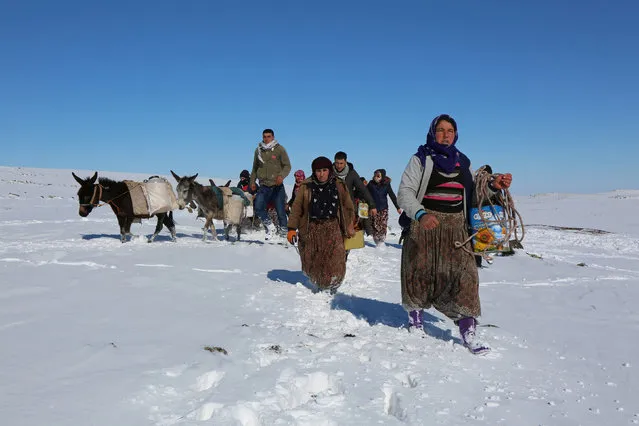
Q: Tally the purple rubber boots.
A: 2